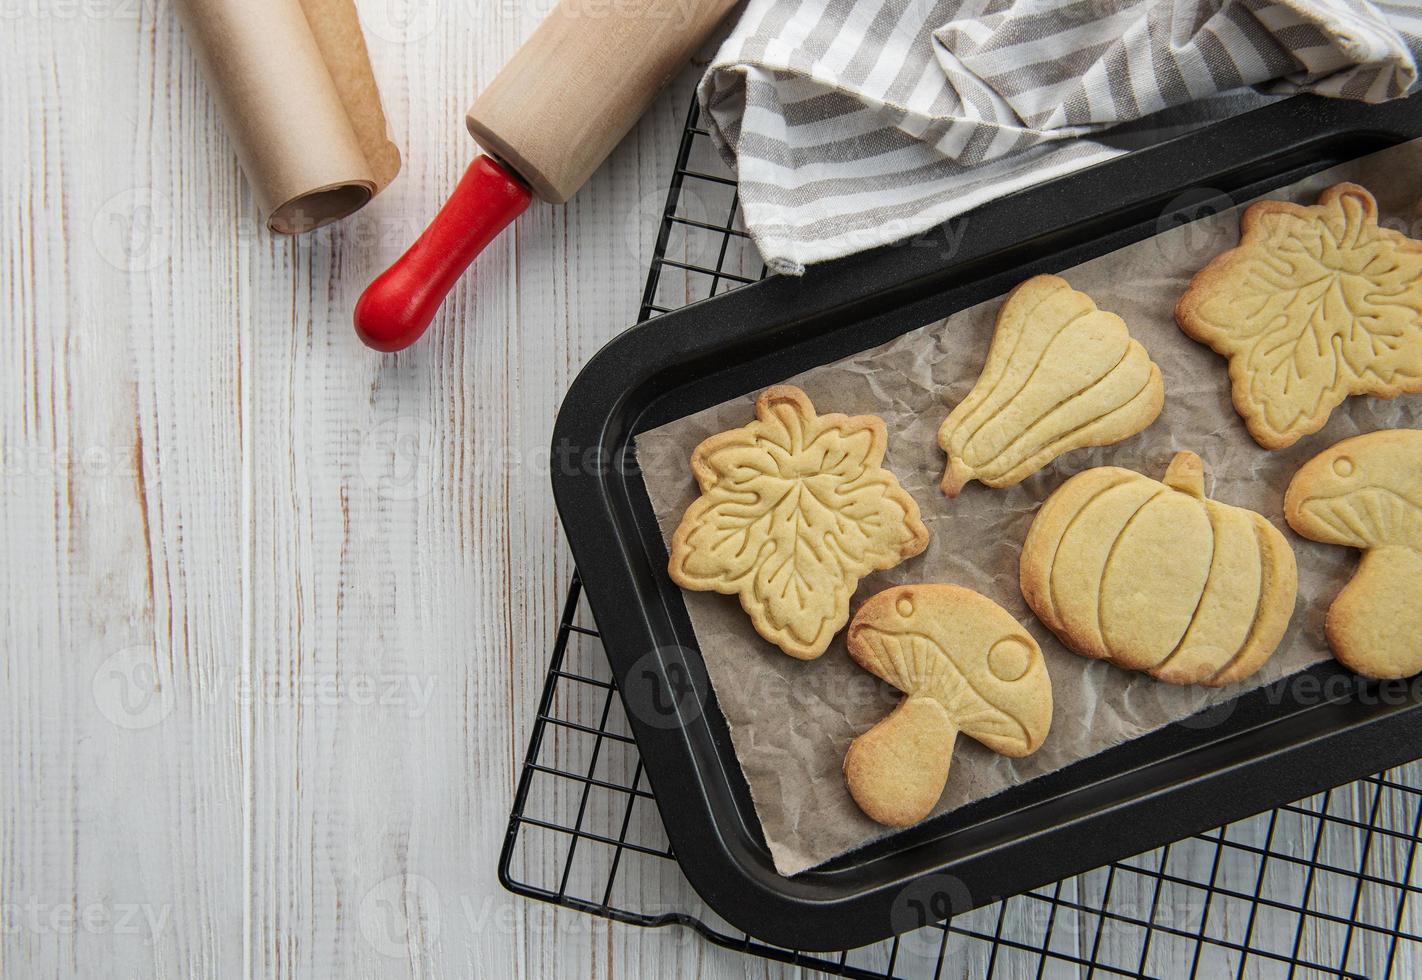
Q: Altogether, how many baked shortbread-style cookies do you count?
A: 6